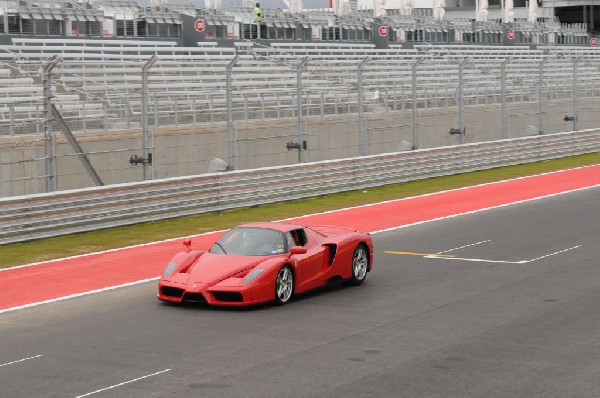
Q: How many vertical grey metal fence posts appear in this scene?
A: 10